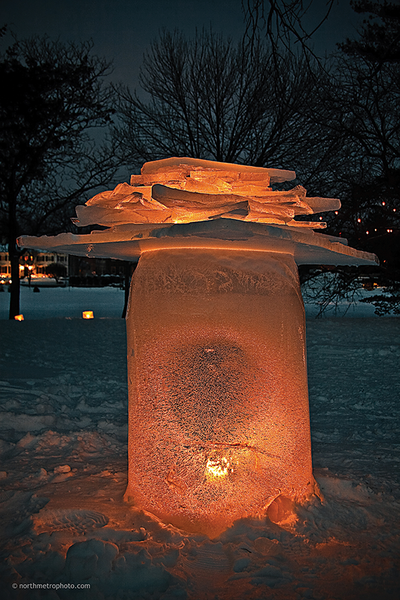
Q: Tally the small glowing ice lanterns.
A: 2